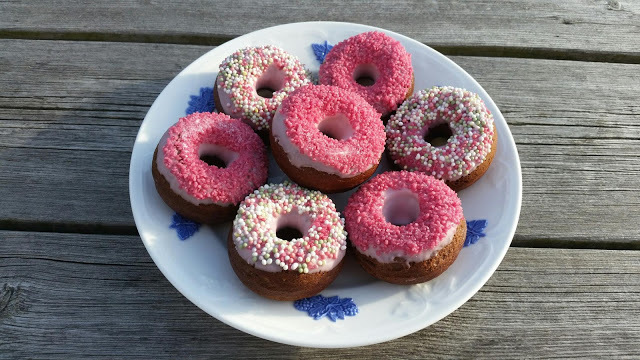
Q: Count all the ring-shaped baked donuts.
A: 7